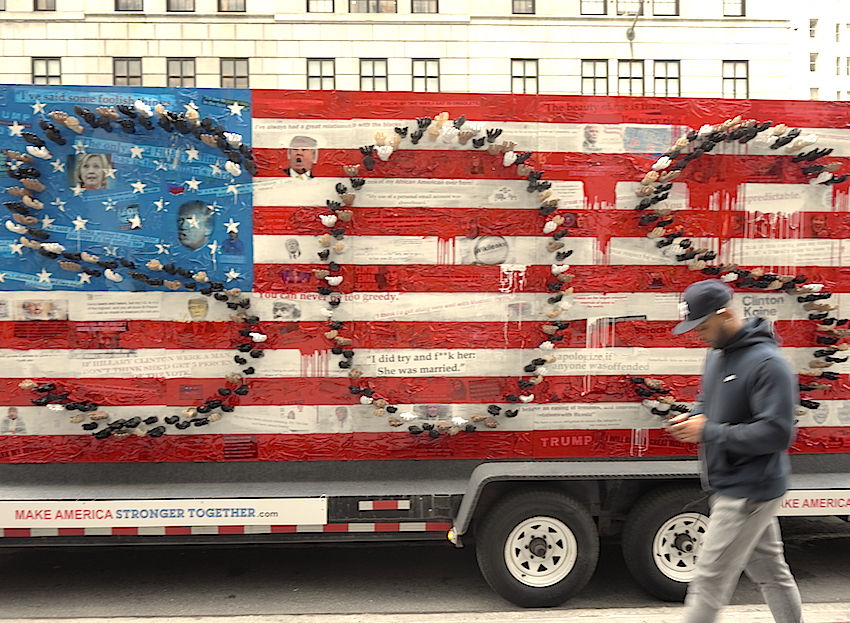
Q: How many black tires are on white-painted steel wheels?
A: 2